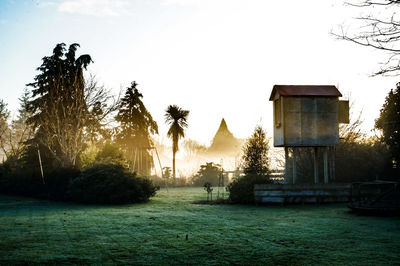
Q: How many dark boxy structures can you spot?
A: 1